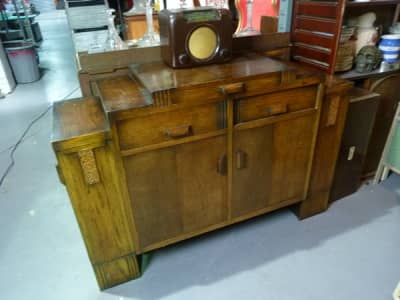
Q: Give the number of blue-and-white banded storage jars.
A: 1